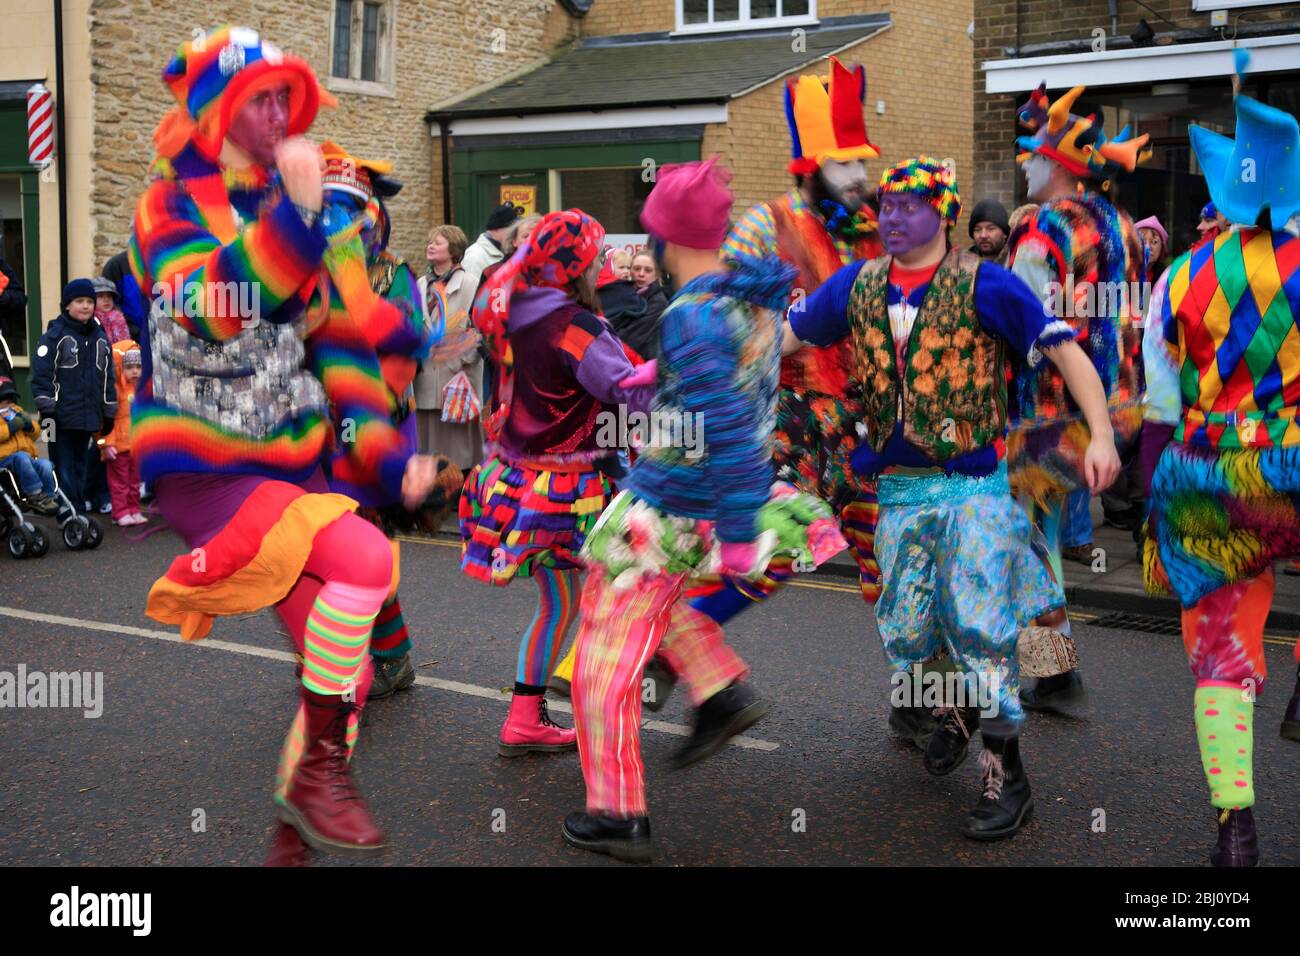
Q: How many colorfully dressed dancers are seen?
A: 8